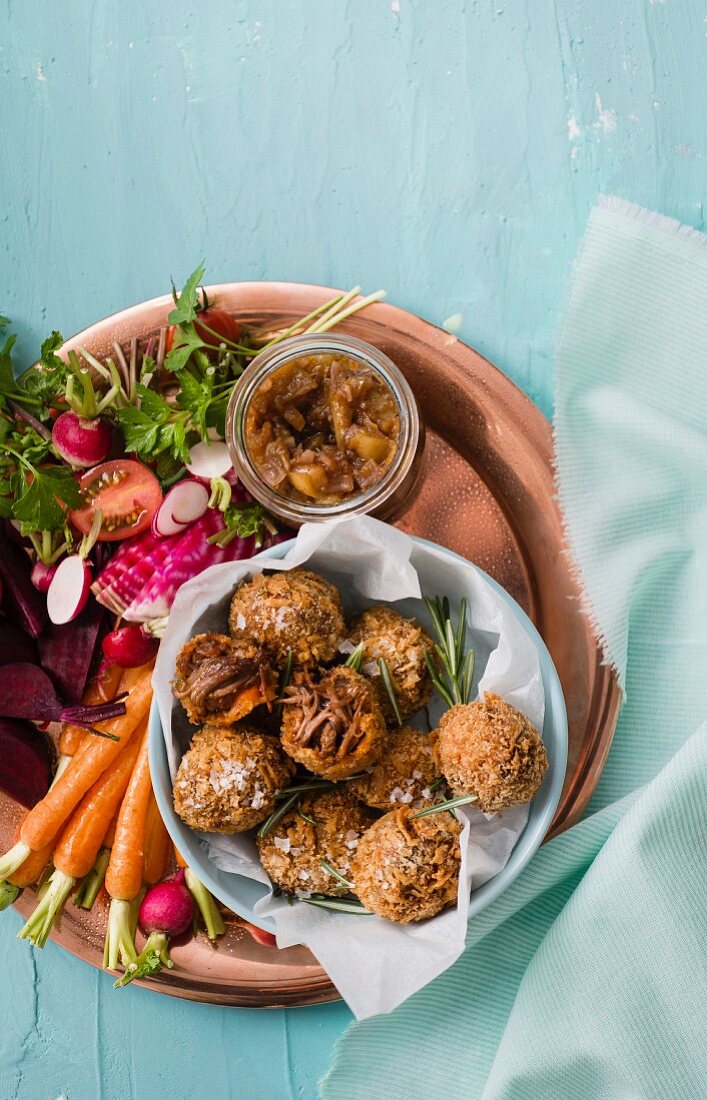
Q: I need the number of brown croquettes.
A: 9